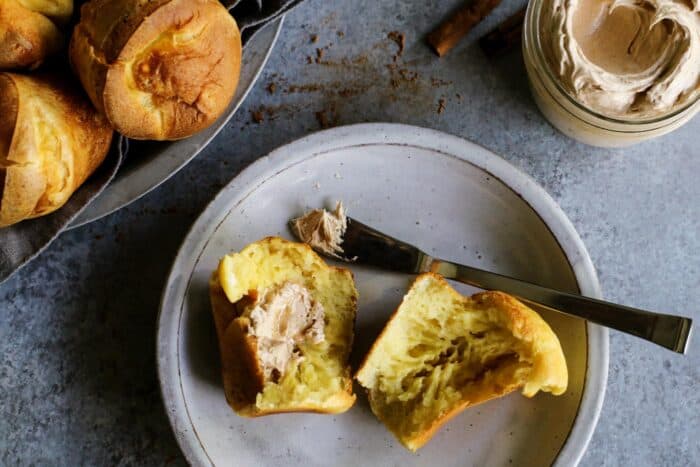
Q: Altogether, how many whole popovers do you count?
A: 3